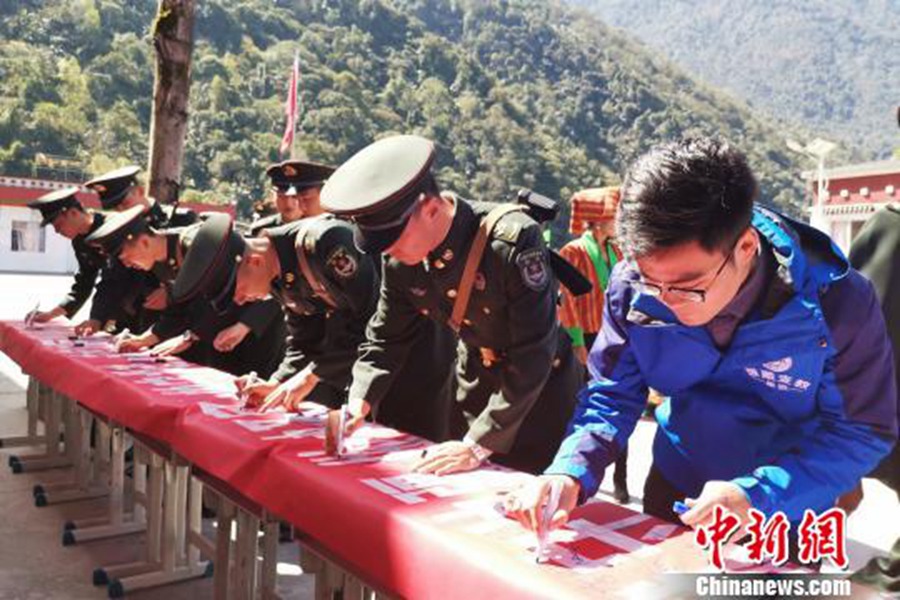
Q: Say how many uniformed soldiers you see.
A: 7